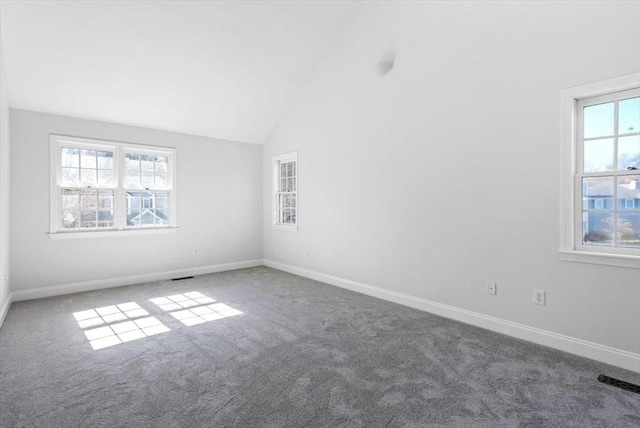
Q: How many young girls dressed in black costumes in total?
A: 0